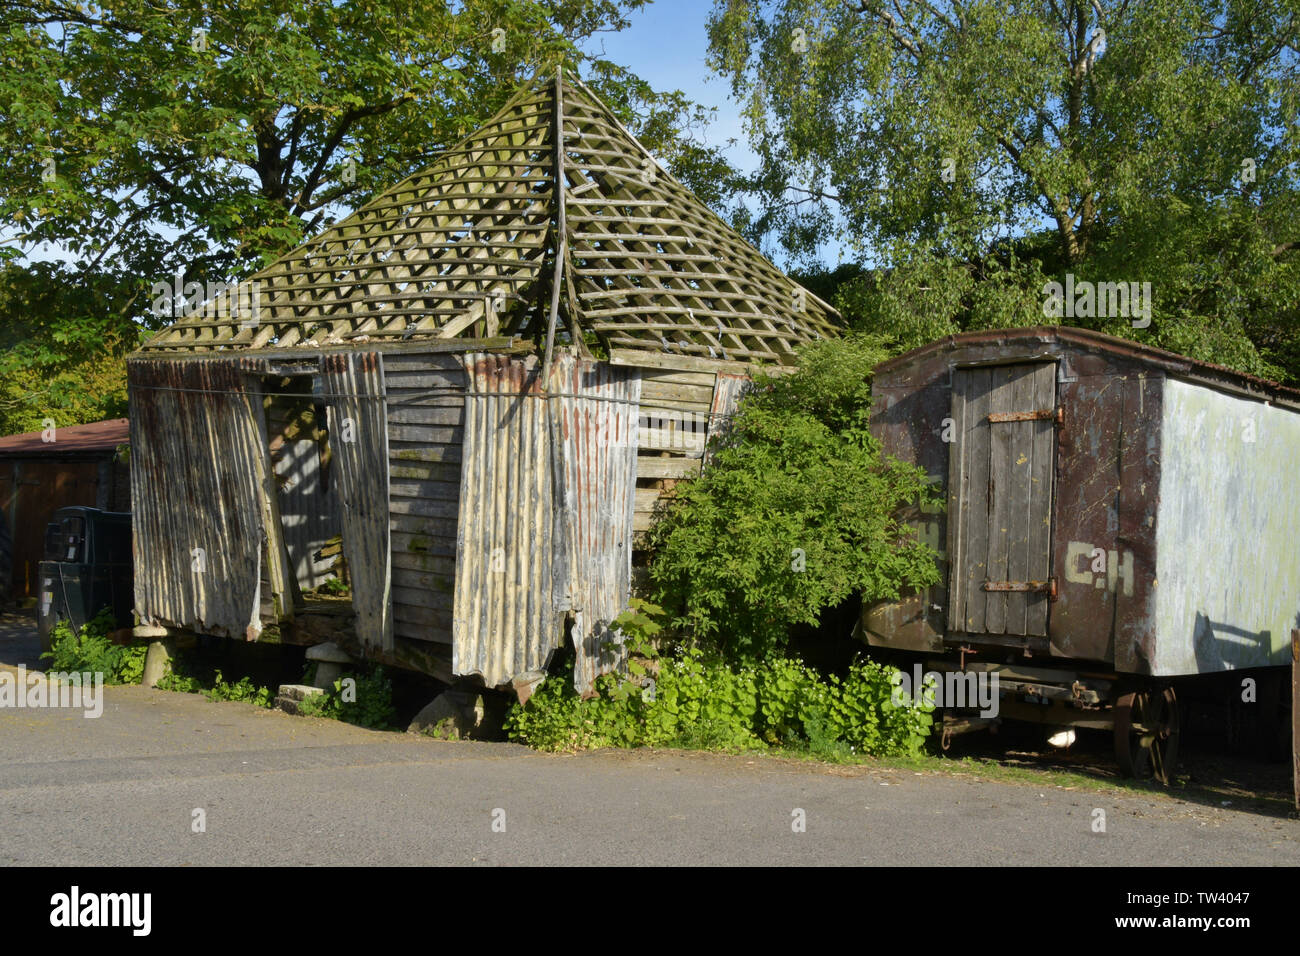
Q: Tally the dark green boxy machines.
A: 1